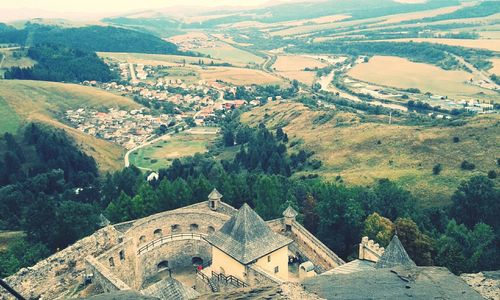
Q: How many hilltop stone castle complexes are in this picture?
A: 1